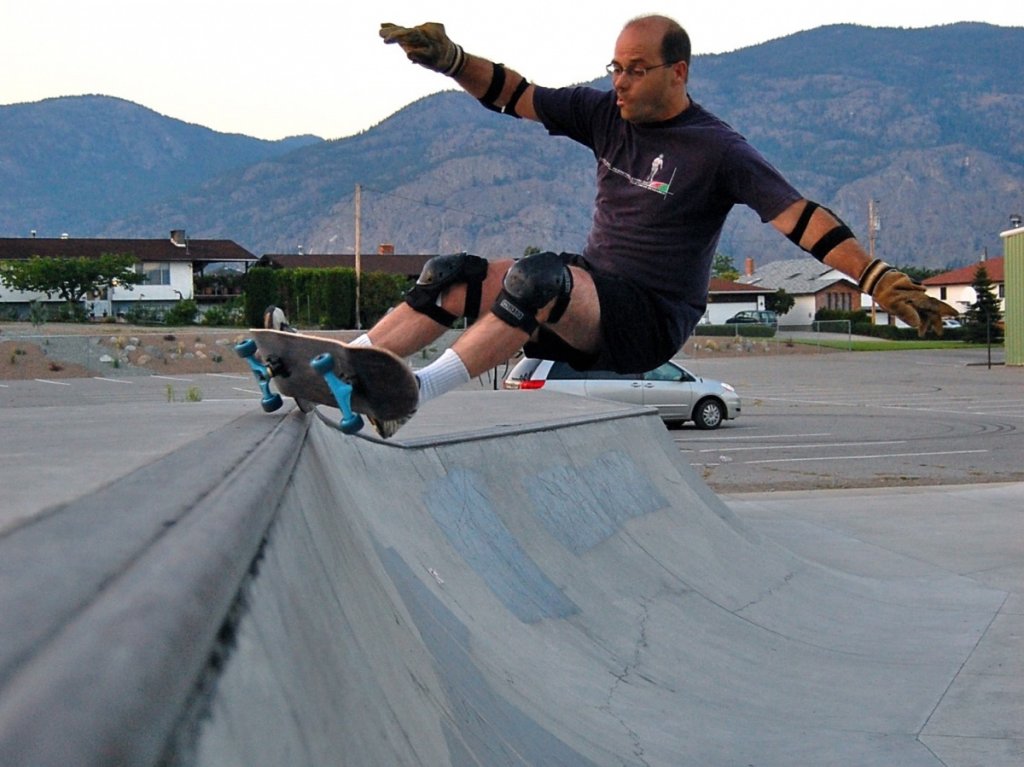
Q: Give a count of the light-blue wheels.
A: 4